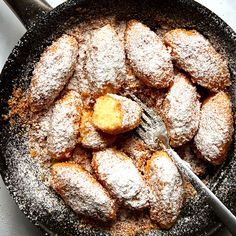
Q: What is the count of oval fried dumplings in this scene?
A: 11